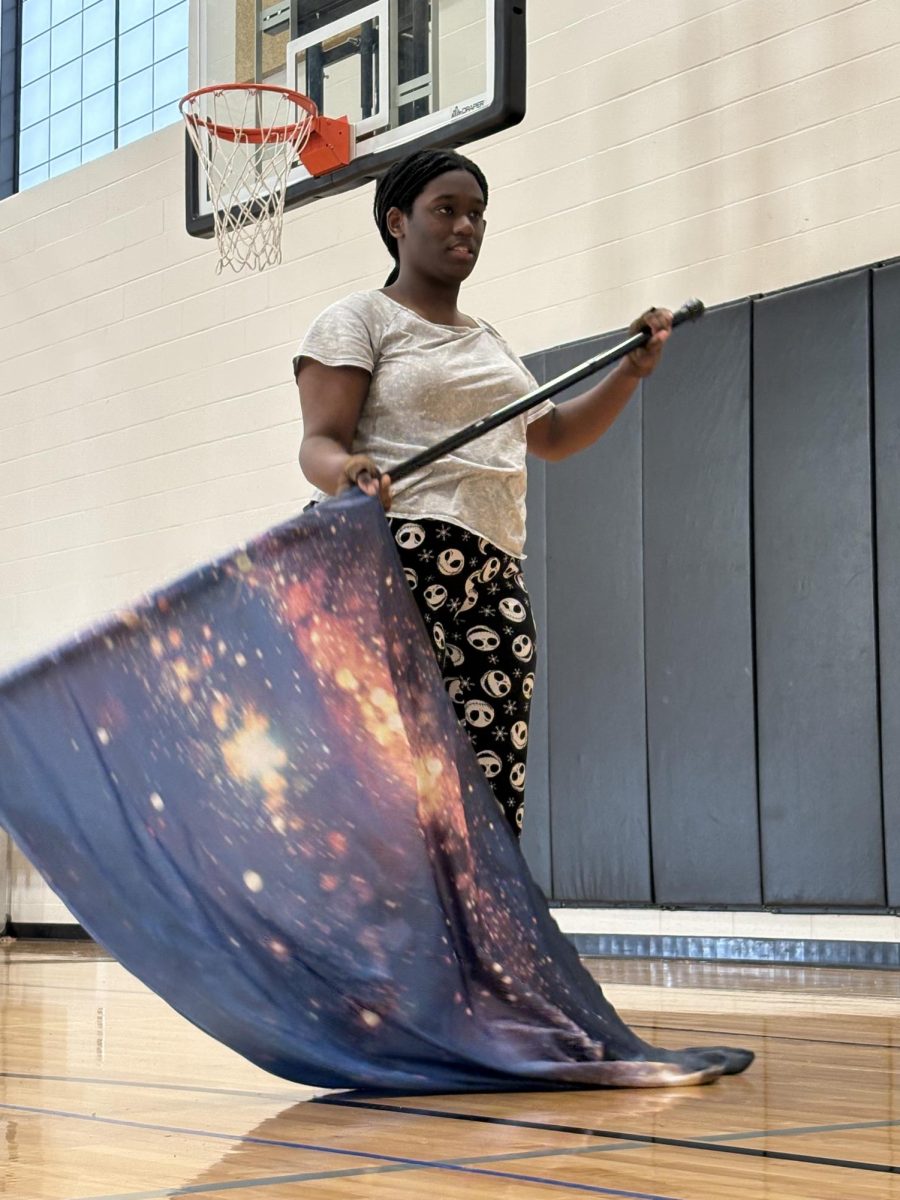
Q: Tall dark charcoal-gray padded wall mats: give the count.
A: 5